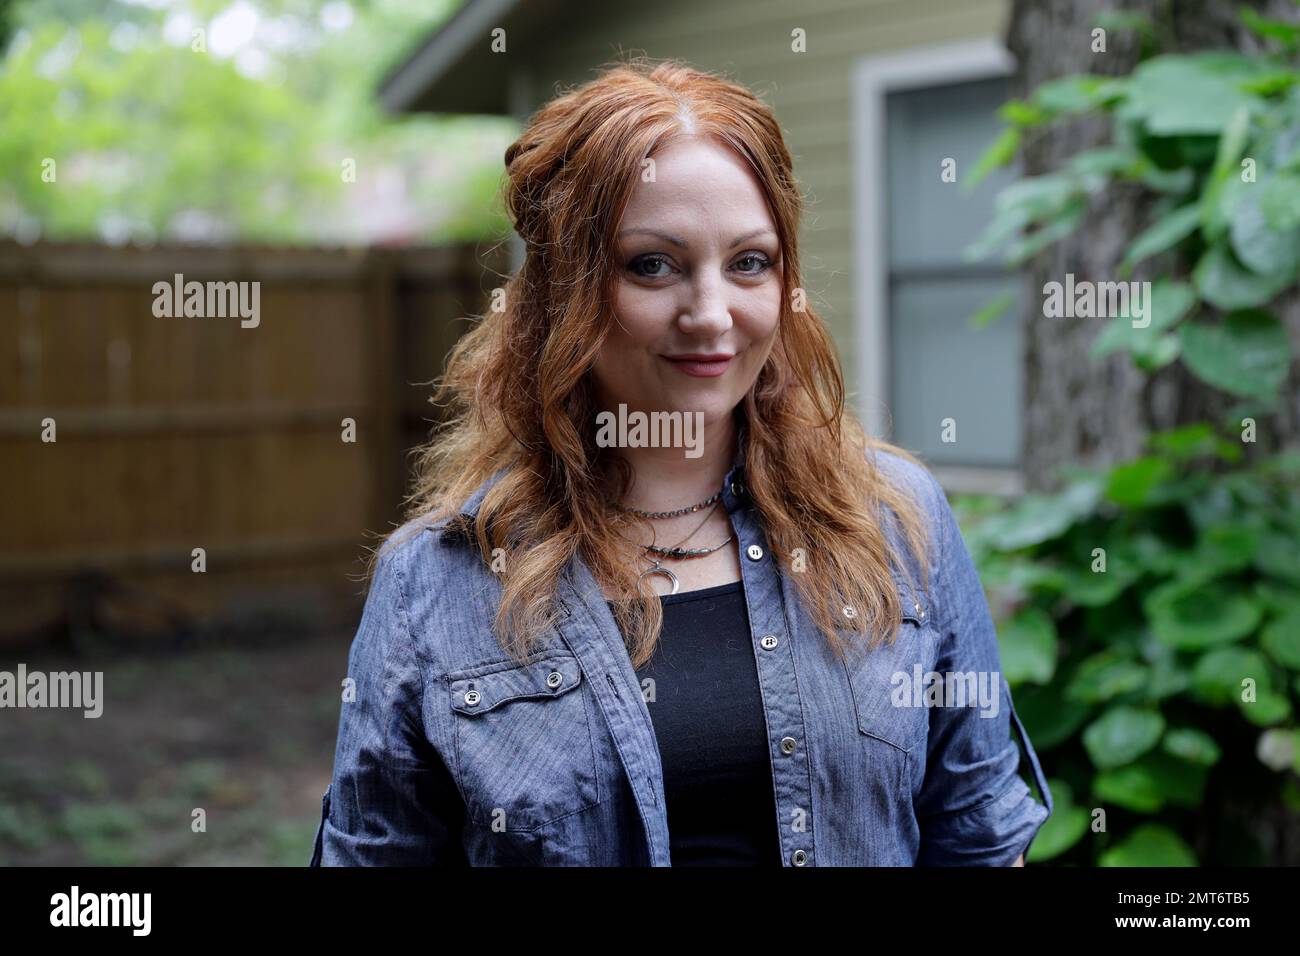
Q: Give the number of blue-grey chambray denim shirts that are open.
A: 1